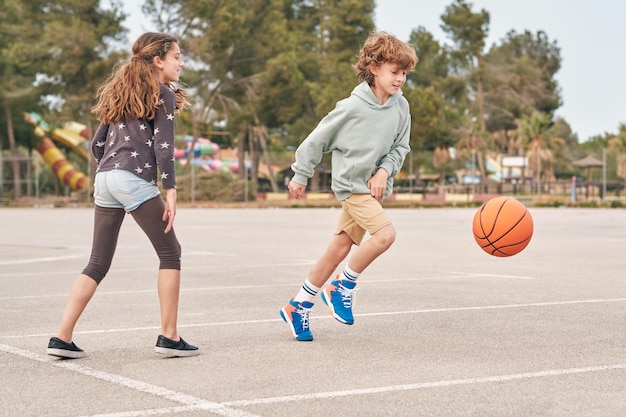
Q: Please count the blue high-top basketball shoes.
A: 2